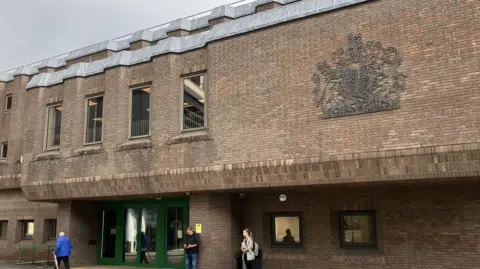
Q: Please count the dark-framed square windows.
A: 2